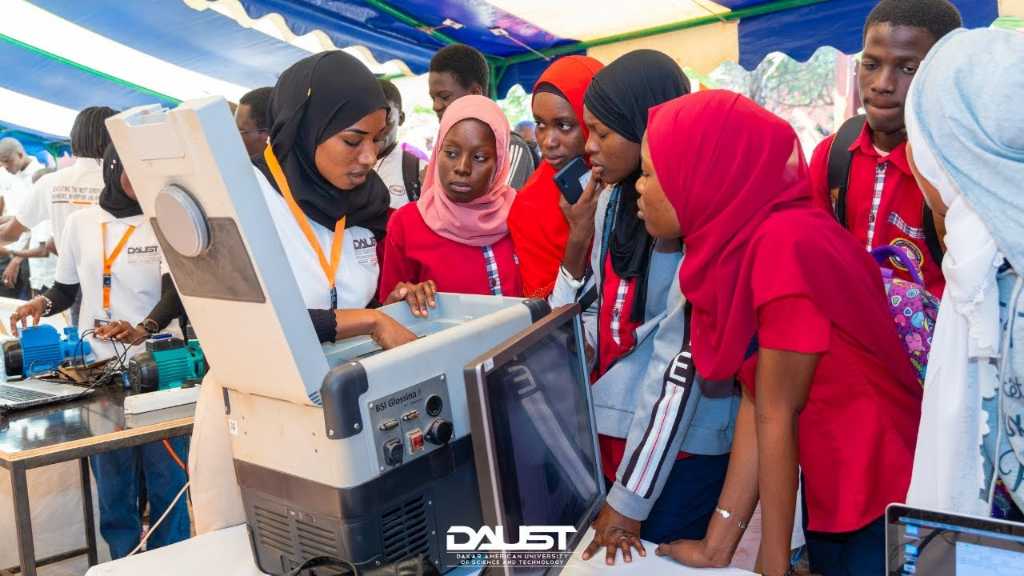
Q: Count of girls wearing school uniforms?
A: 4